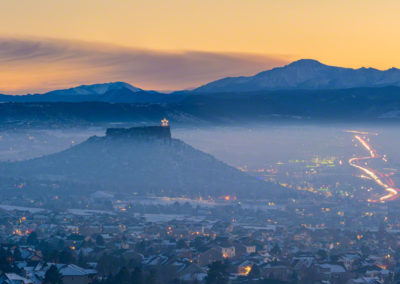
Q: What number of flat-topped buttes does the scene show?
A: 1